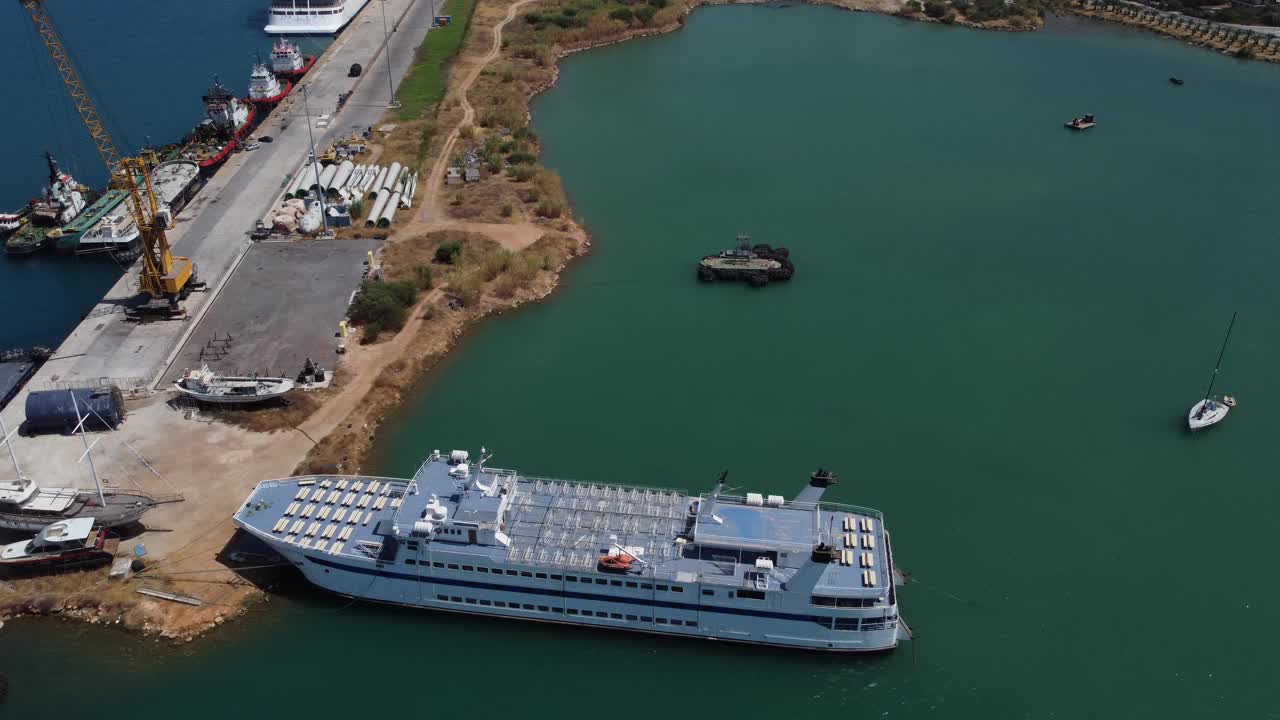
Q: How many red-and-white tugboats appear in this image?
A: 3